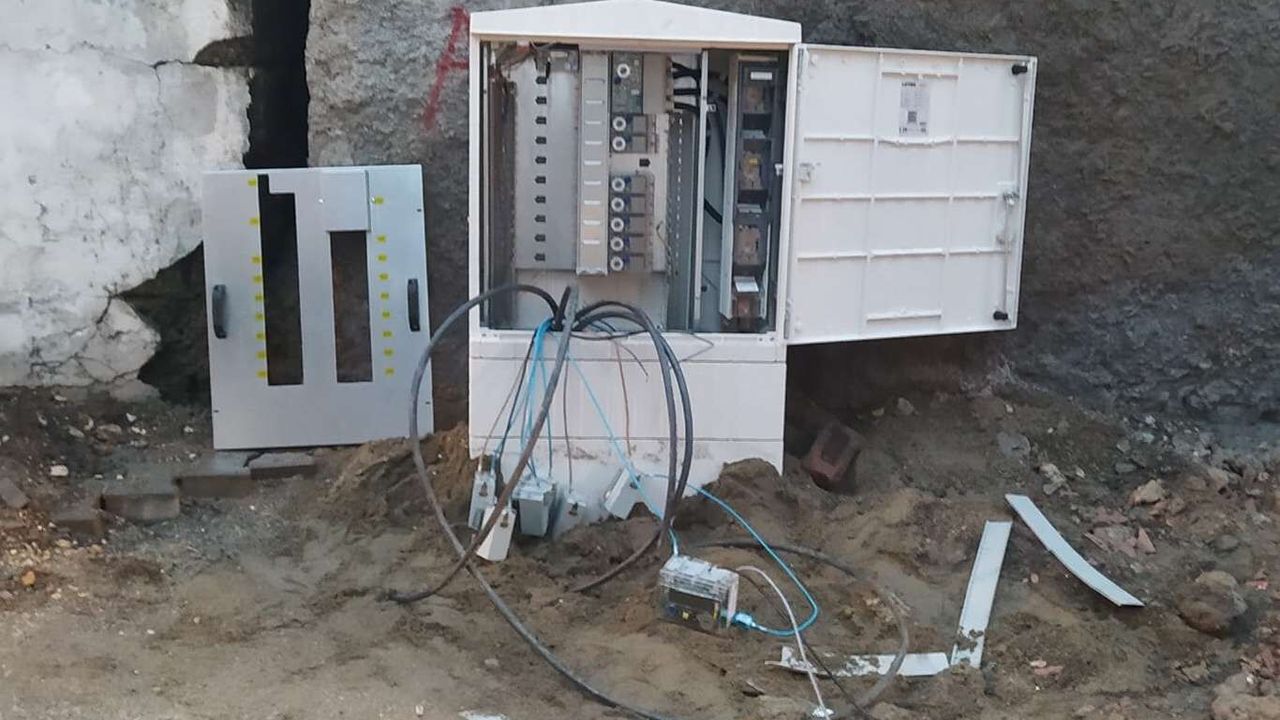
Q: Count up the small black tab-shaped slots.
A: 11